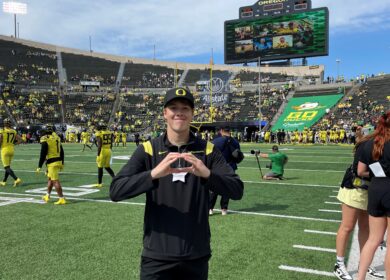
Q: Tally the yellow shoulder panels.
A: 2